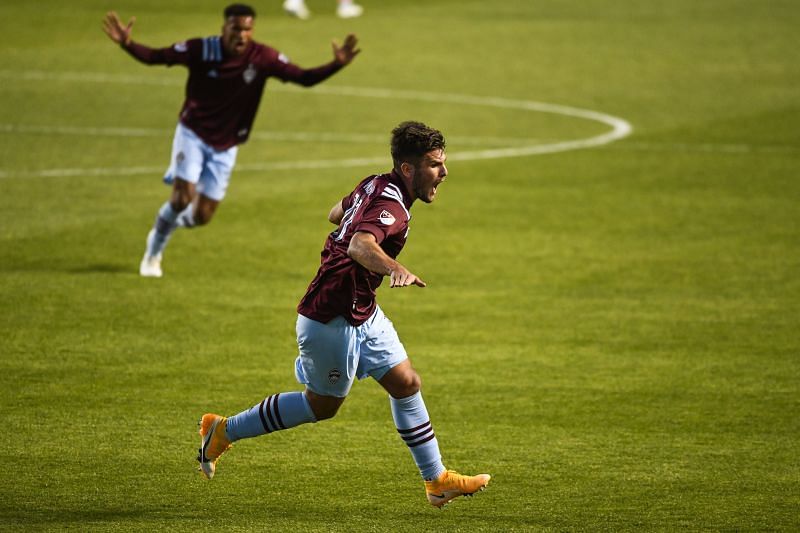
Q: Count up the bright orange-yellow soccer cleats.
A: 2